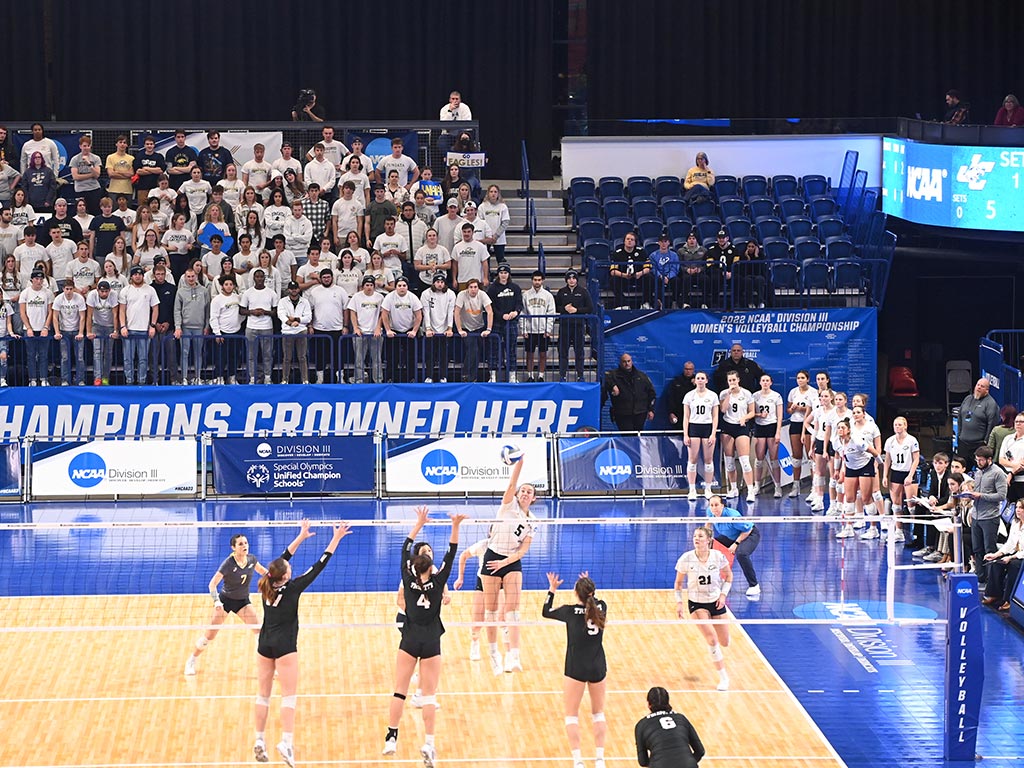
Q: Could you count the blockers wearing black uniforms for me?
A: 3